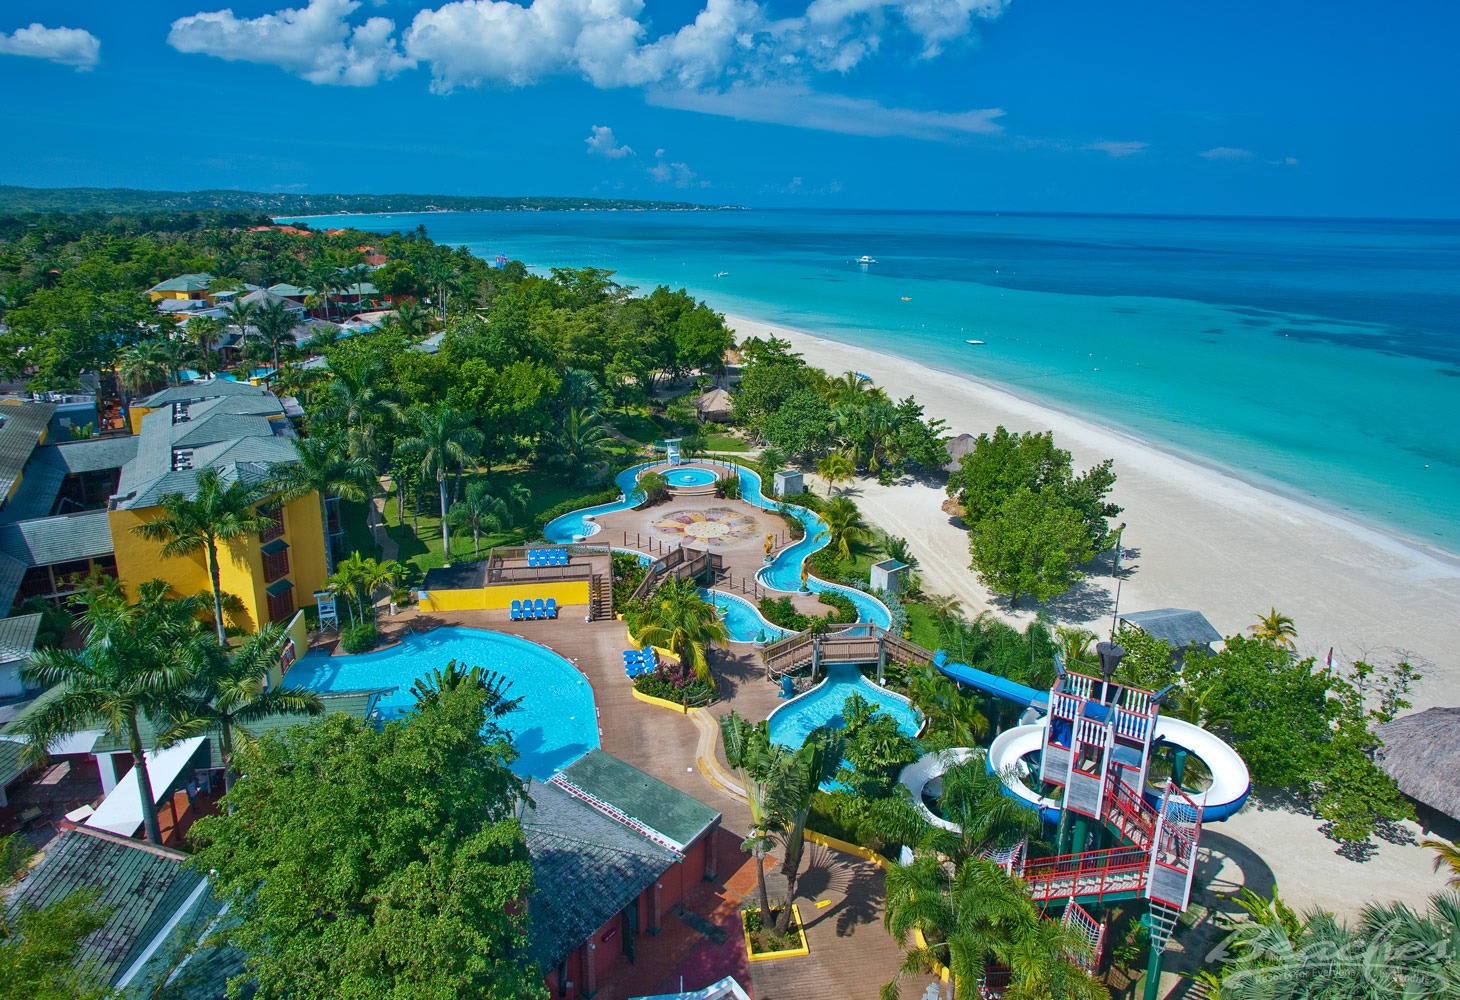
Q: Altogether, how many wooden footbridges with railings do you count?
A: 2